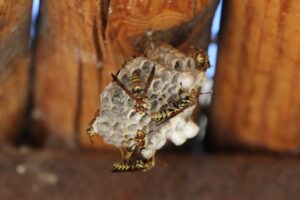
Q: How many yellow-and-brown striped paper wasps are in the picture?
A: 6